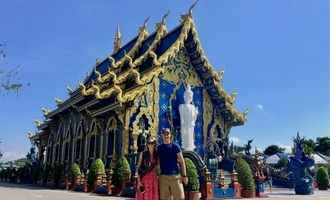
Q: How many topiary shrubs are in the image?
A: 6